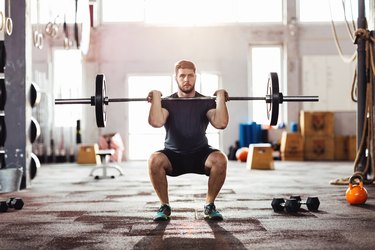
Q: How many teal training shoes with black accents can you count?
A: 2